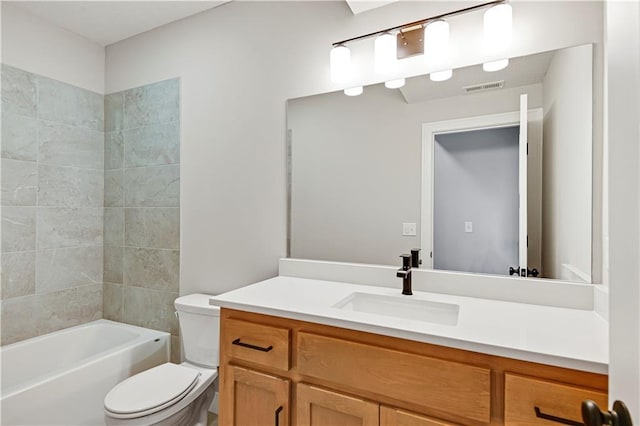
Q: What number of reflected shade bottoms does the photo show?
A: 4